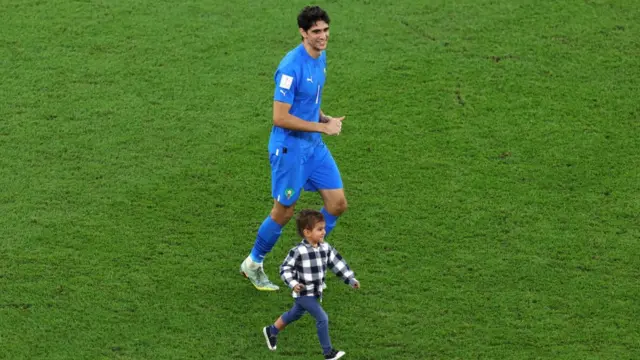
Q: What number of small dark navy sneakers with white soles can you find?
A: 2